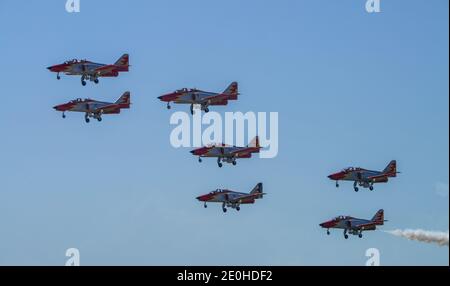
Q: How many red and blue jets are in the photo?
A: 7